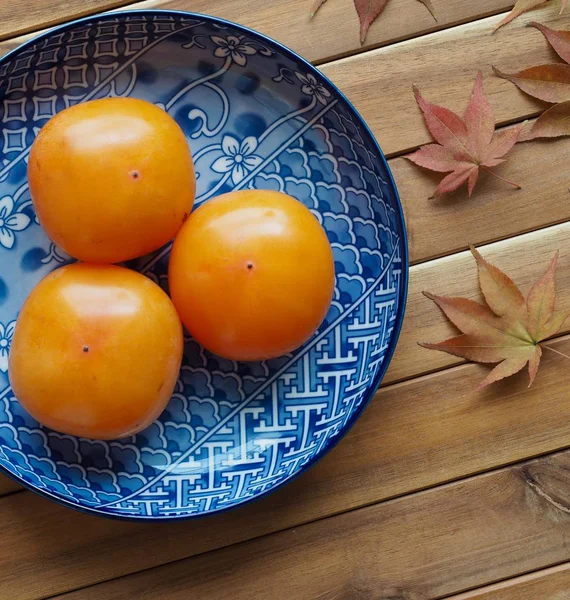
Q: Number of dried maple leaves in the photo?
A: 5